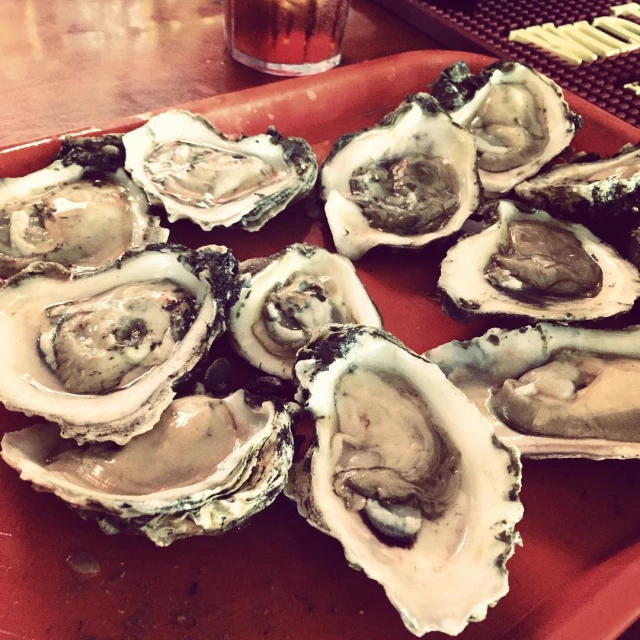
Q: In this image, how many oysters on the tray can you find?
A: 11